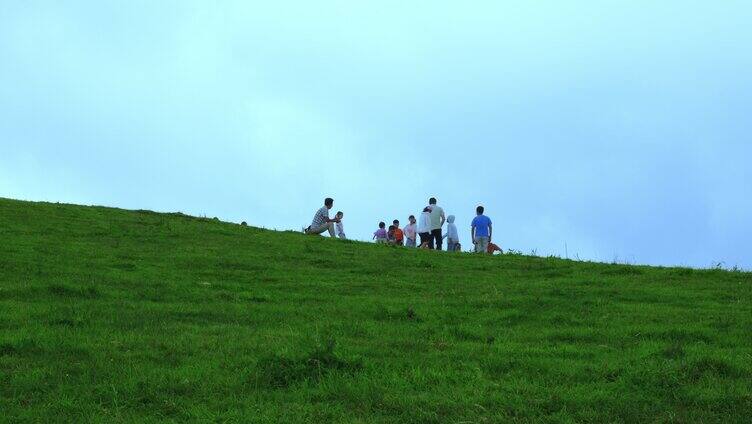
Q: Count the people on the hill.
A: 11